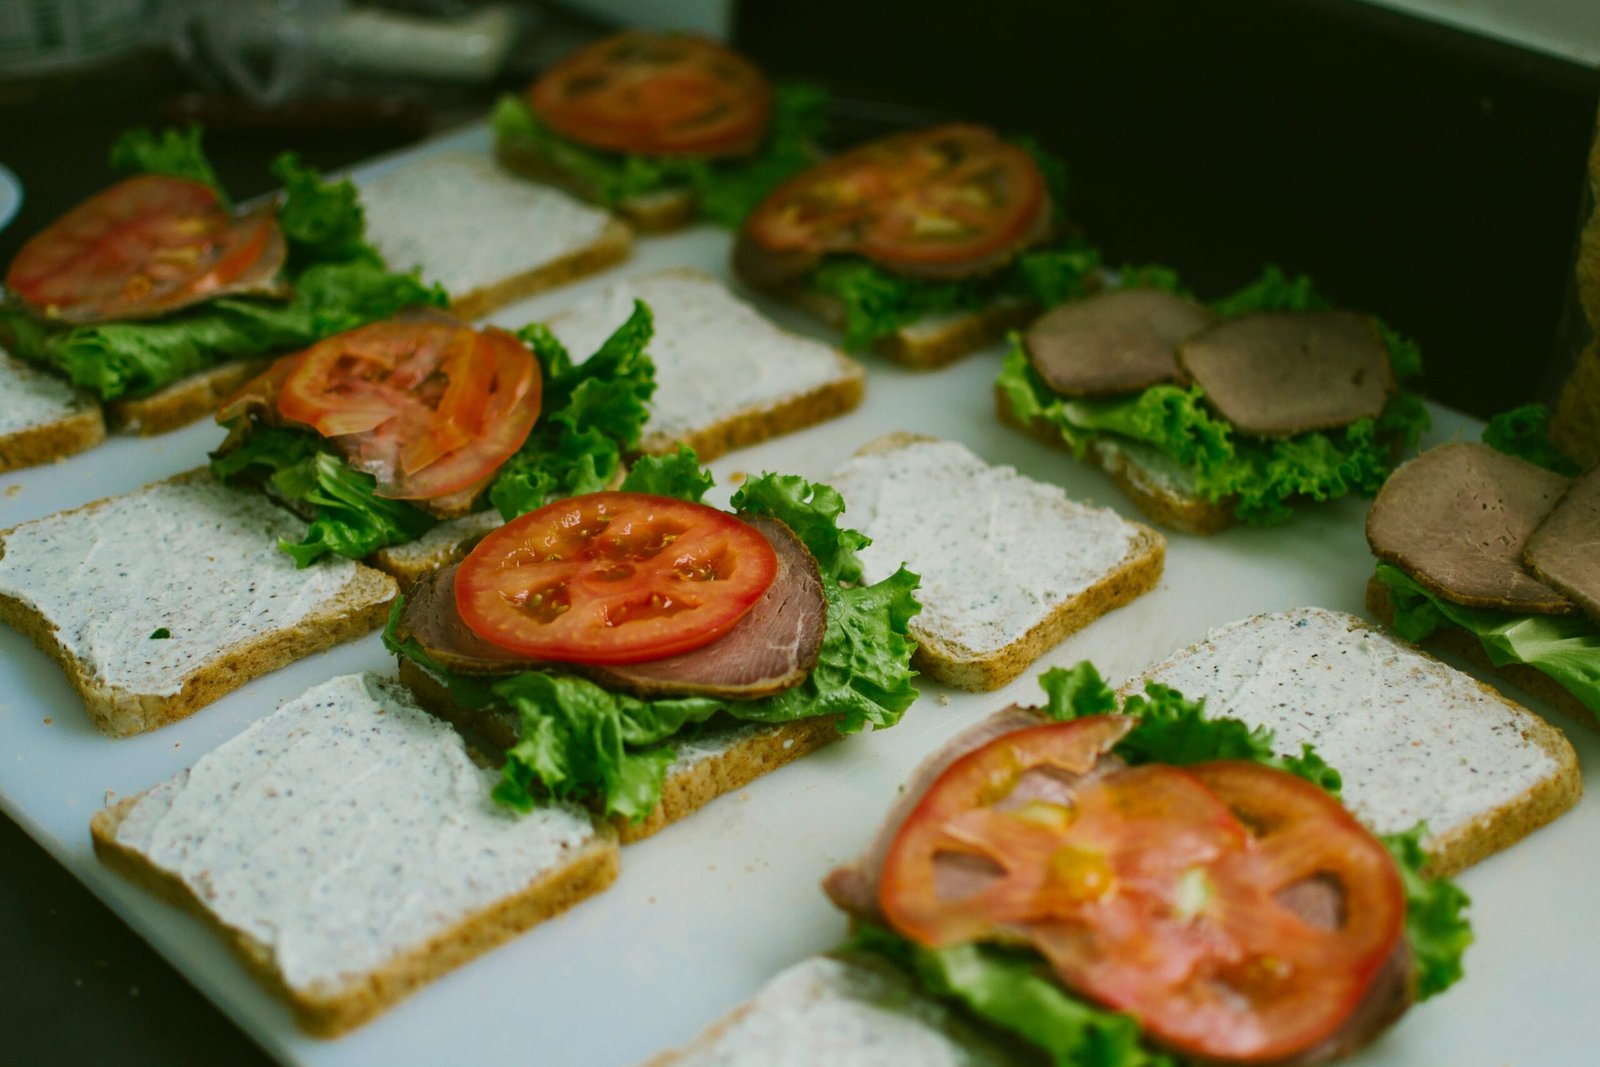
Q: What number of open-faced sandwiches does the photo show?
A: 8